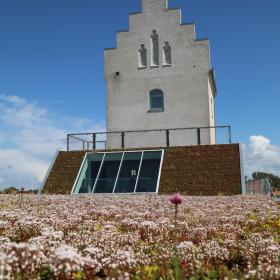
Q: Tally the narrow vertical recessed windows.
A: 3